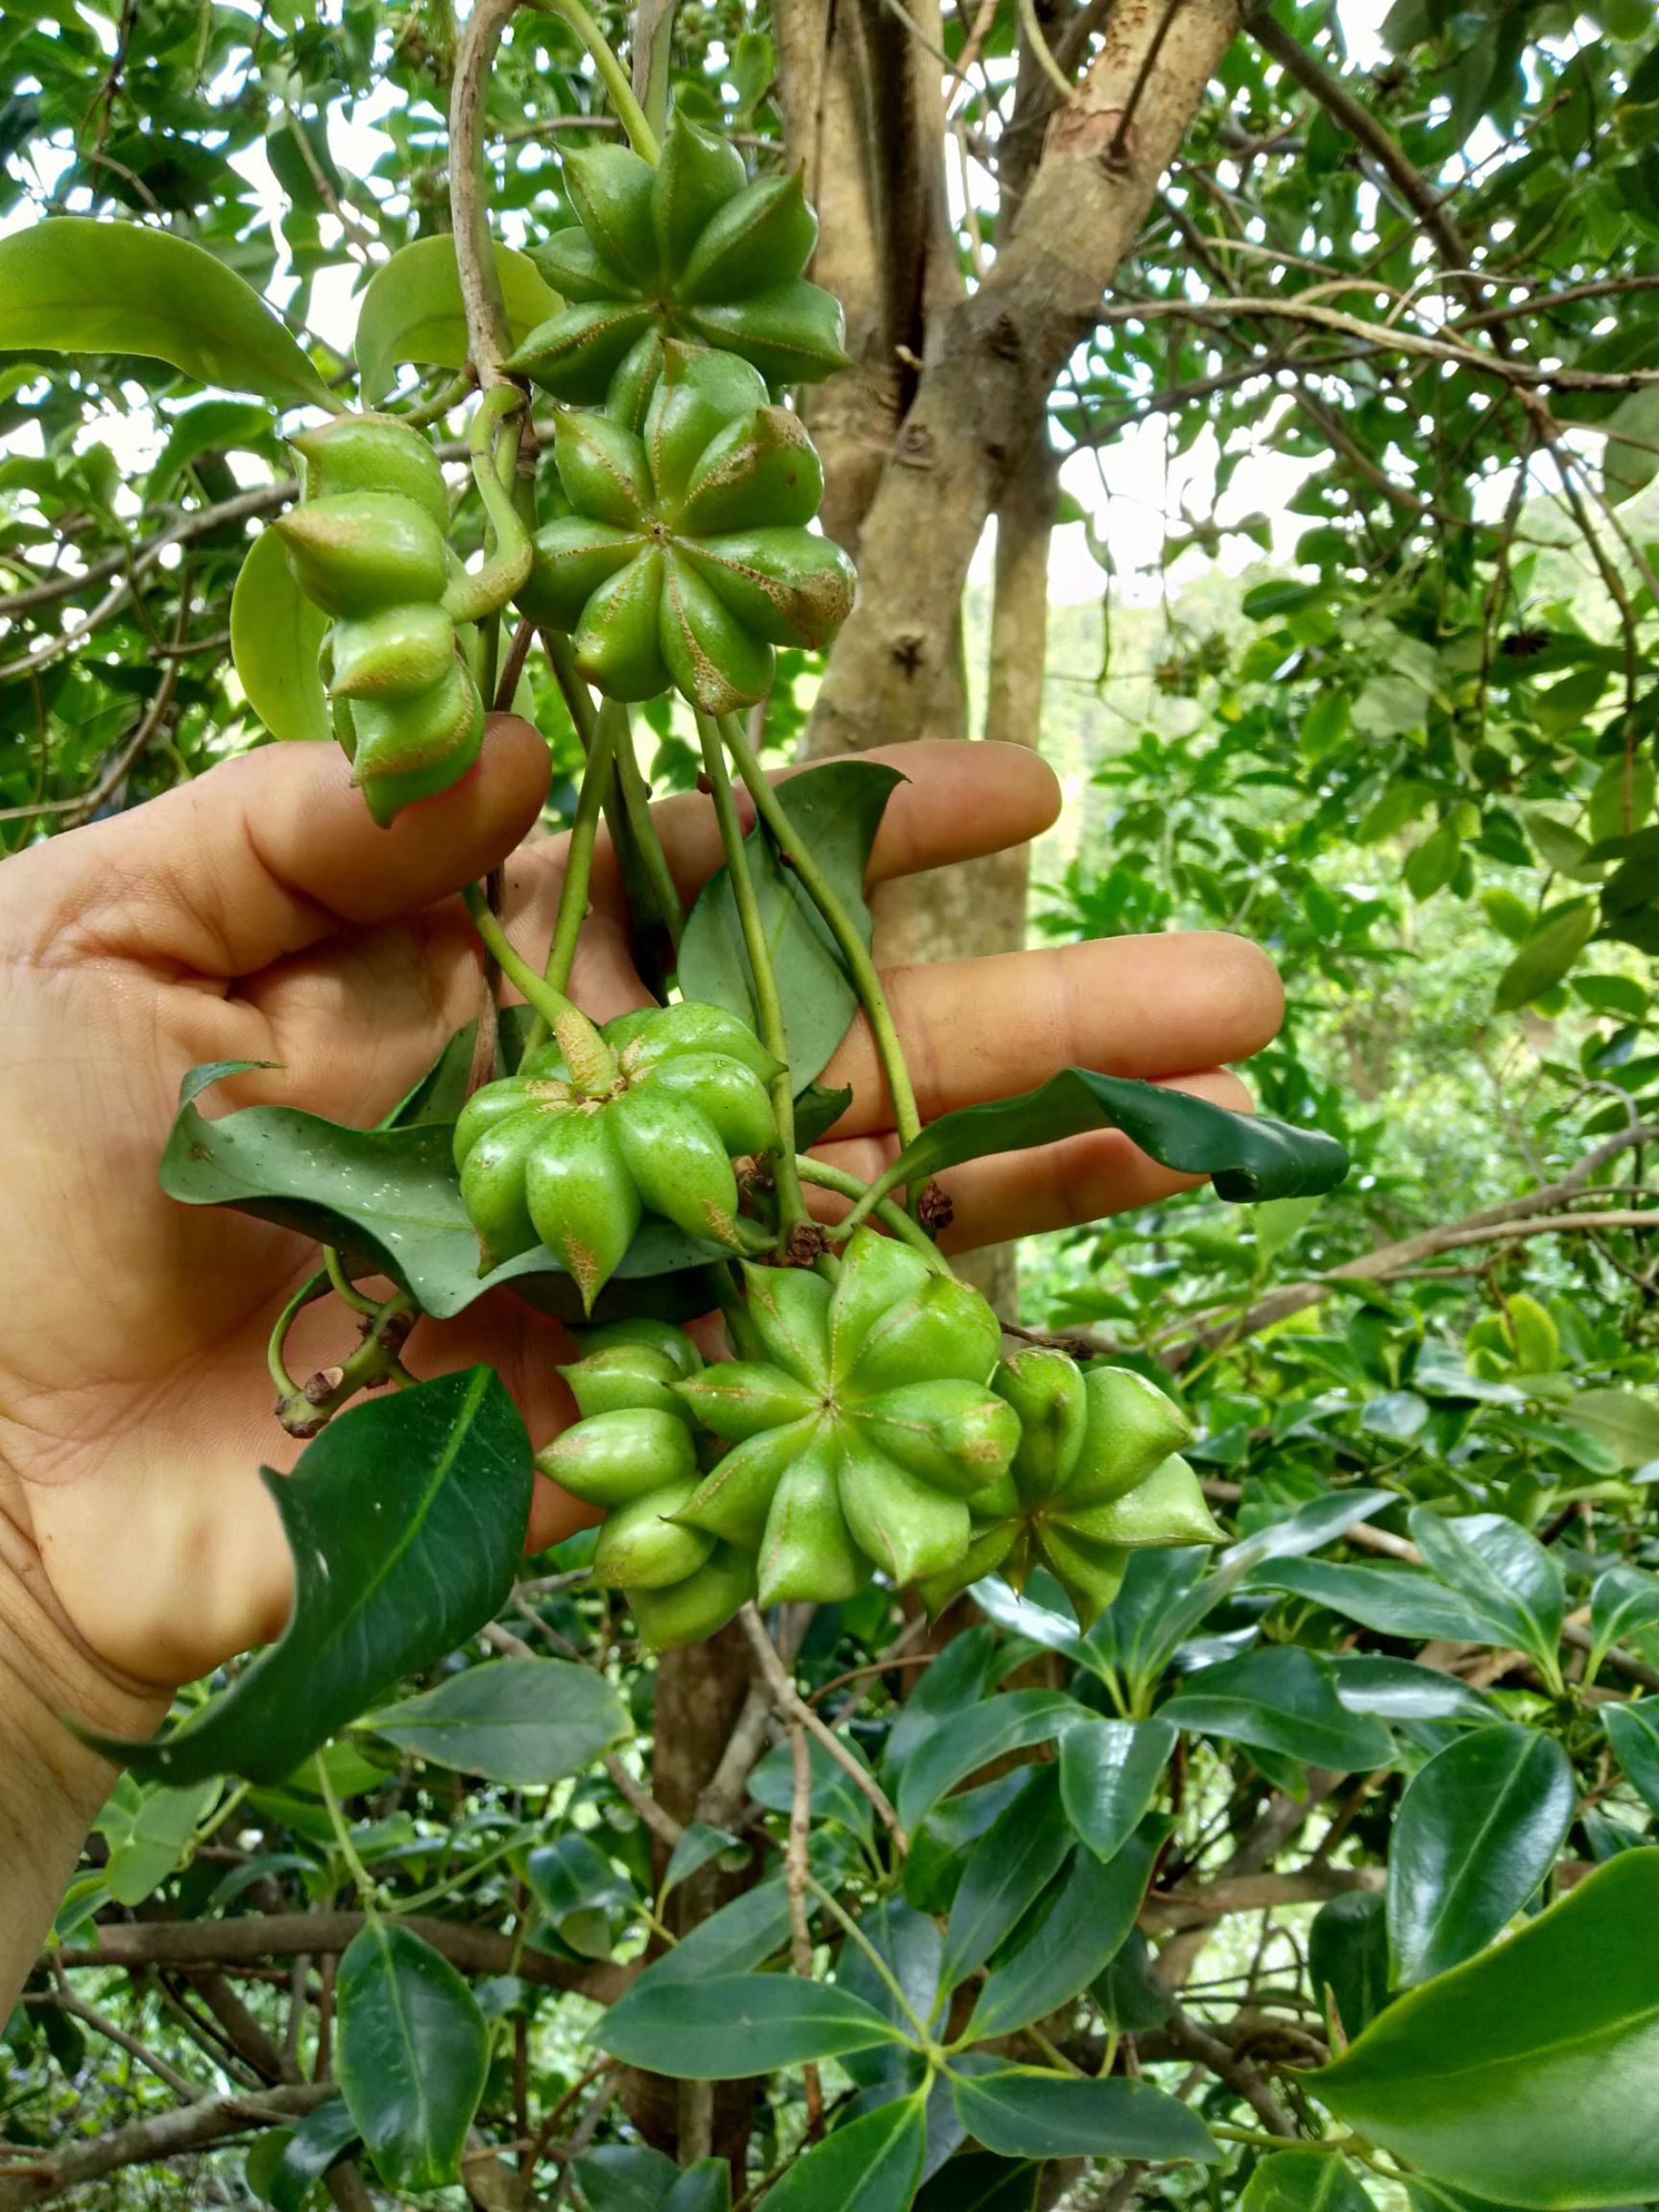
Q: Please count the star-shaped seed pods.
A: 7